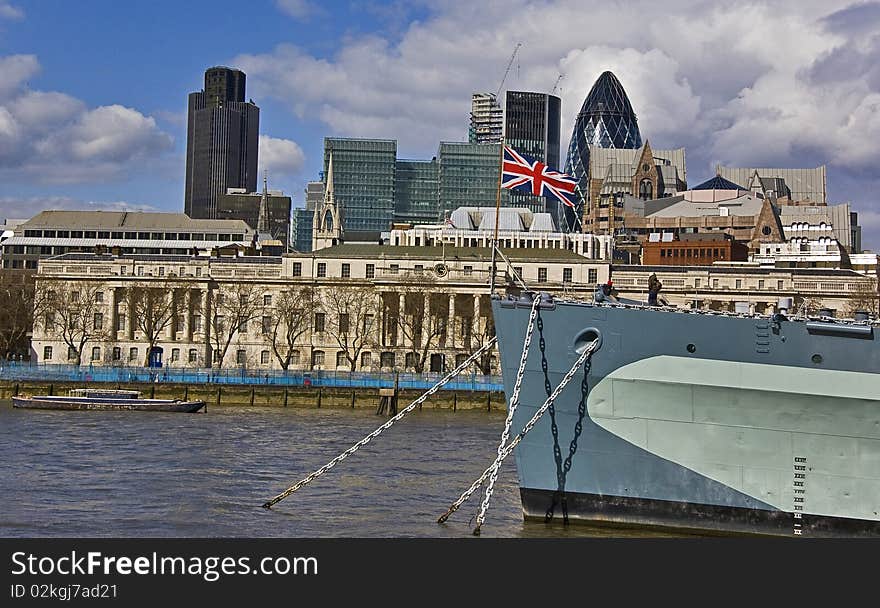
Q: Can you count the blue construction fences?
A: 1